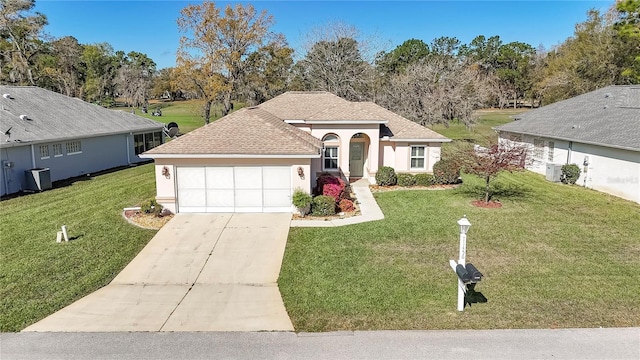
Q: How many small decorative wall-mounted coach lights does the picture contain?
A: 2